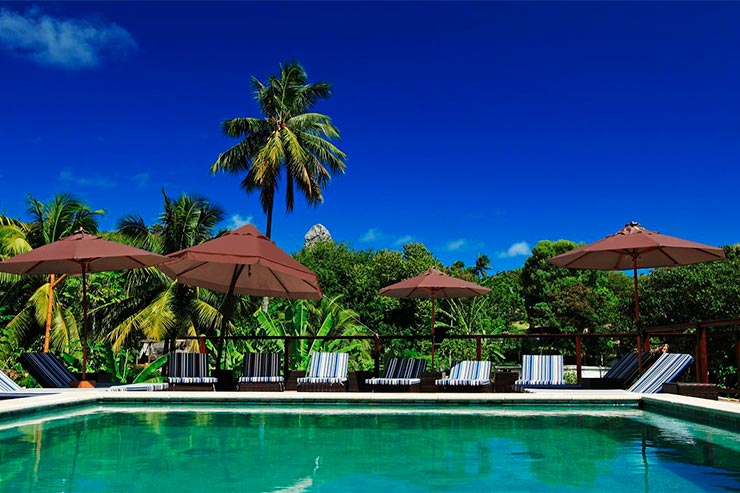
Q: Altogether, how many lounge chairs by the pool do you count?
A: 10